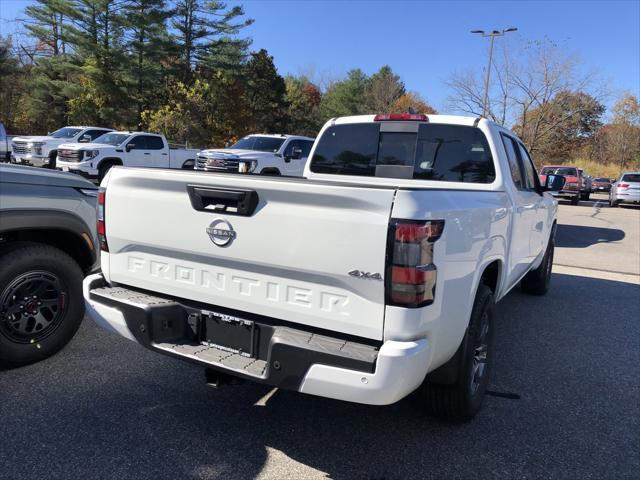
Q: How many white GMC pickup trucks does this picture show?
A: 2